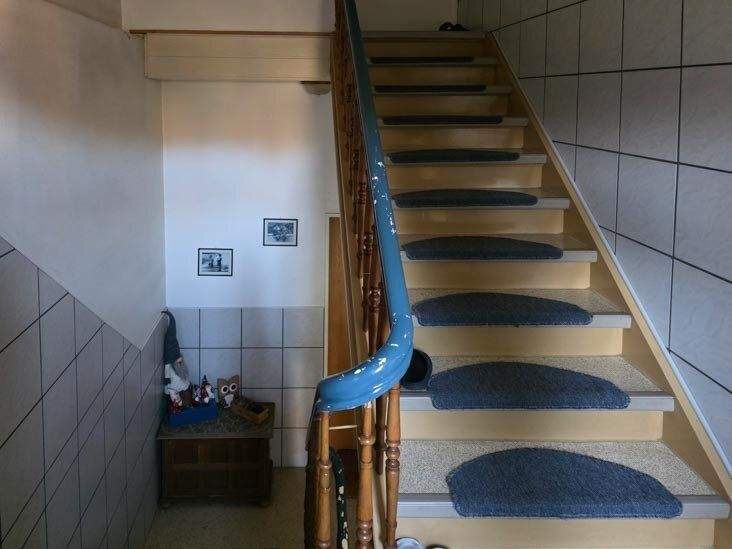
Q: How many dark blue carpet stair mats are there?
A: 9